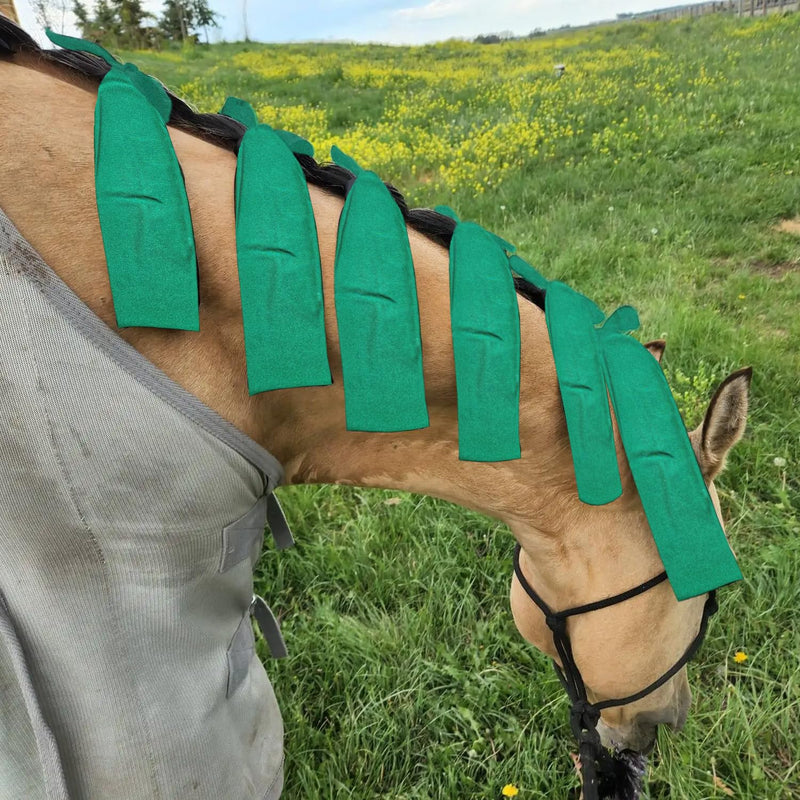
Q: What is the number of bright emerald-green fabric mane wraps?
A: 6